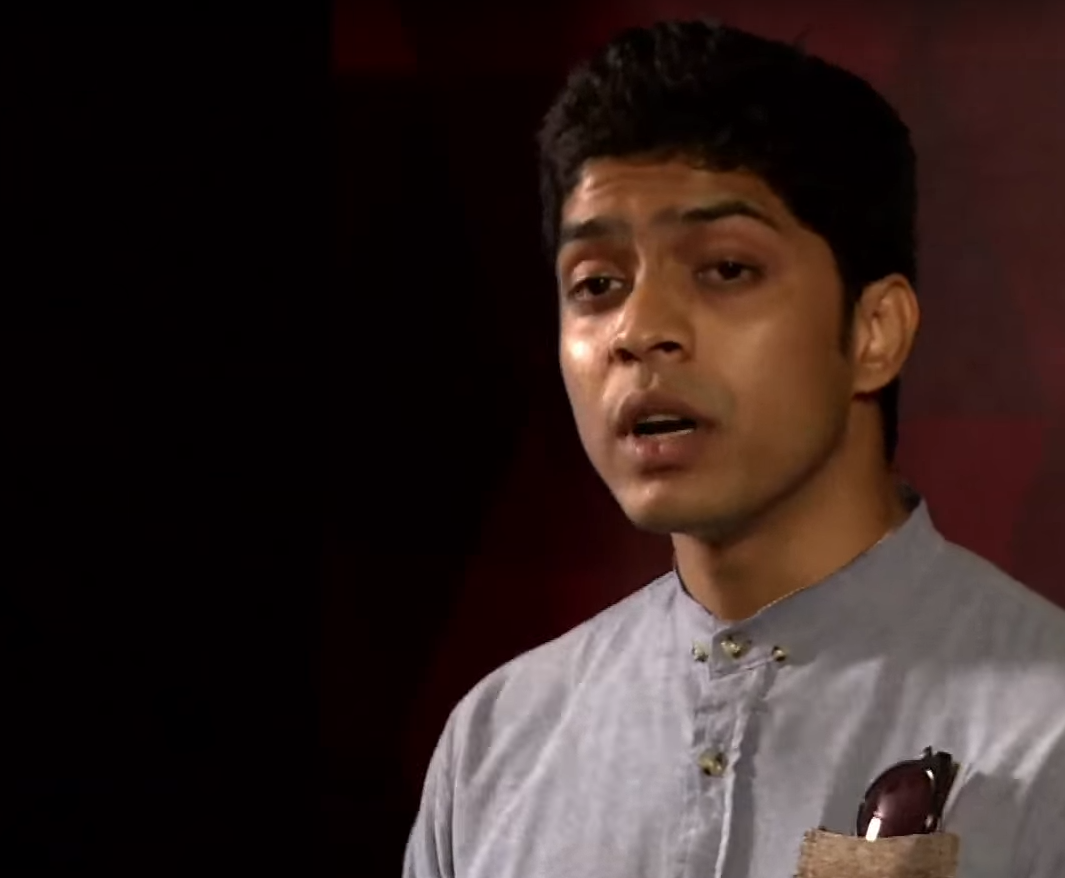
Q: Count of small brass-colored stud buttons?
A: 4